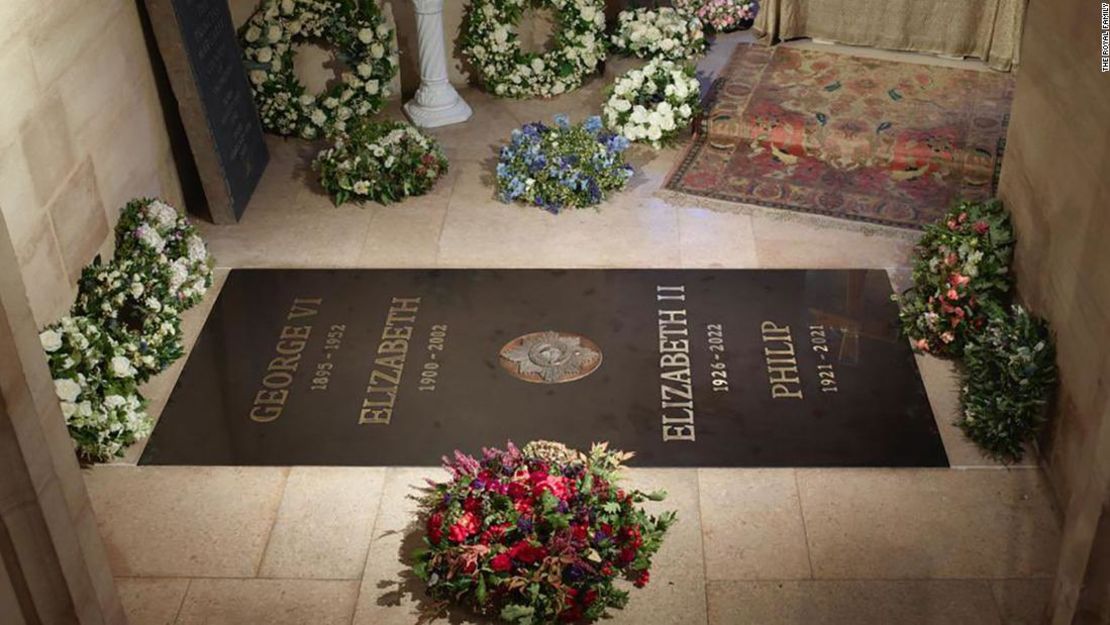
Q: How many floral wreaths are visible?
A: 13